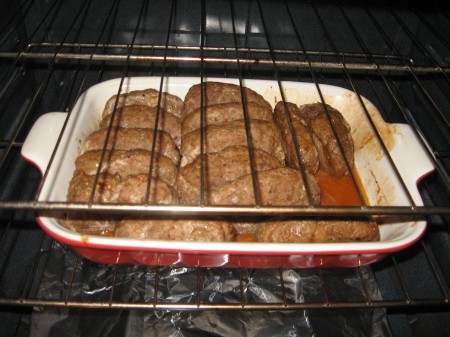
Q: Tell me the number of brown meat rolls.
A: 14